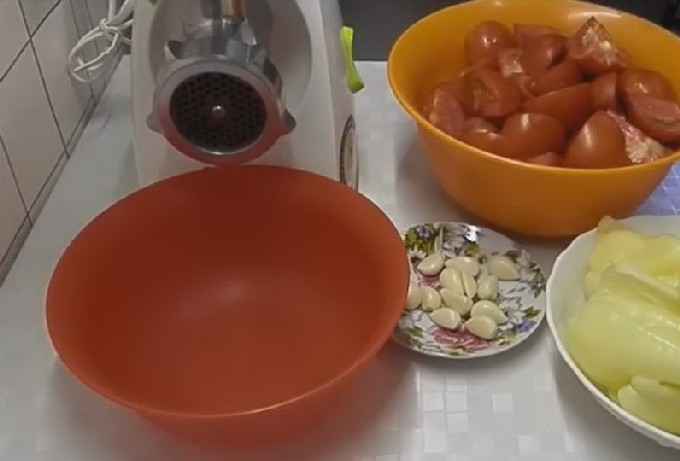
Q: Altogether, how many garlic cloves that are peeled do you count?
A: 12